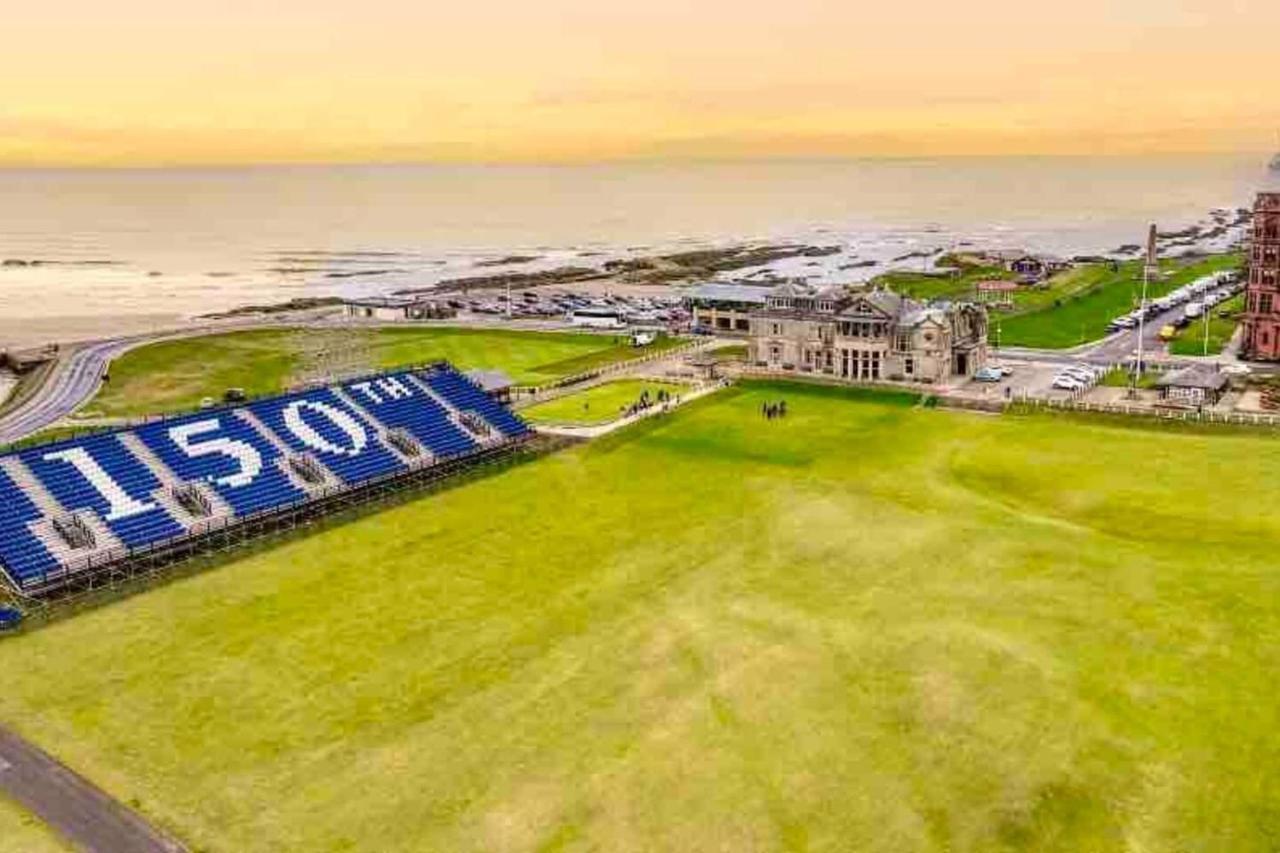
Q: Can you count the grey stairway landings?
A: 5